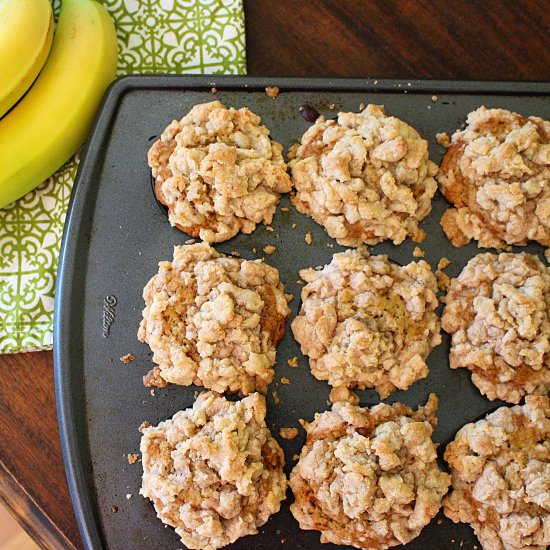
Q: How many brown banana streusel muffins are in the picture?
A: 9